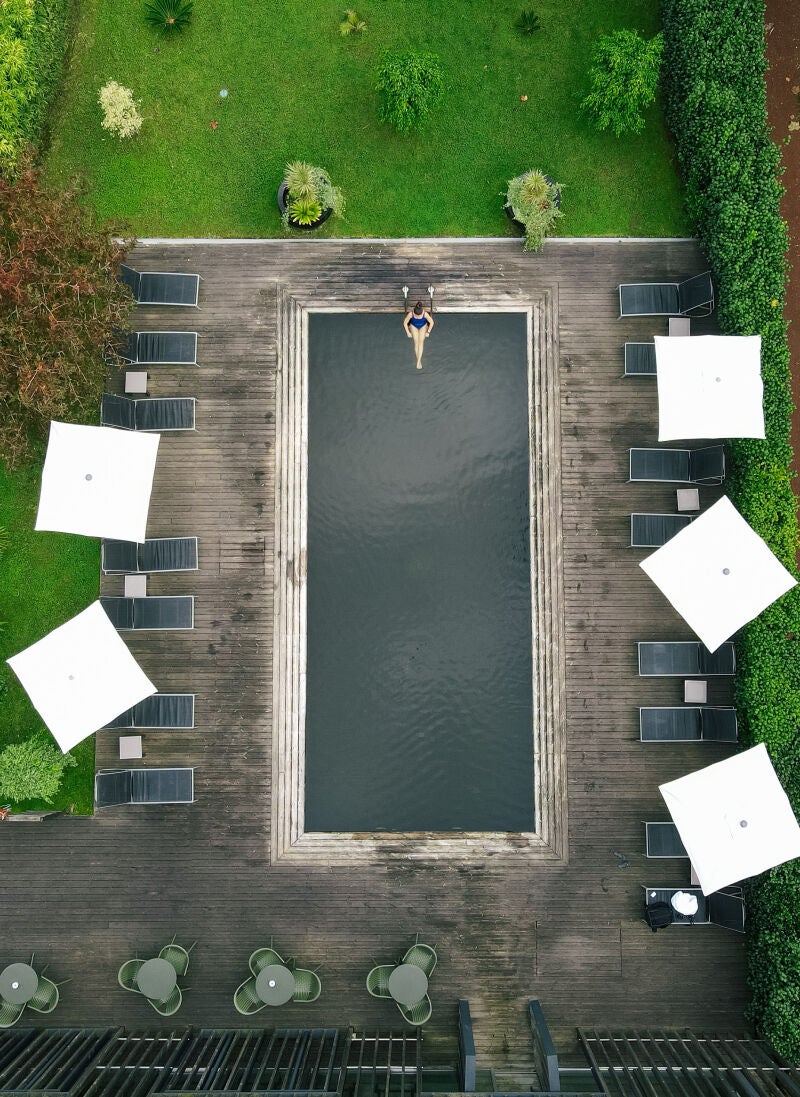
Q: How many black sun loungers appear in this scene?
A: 15